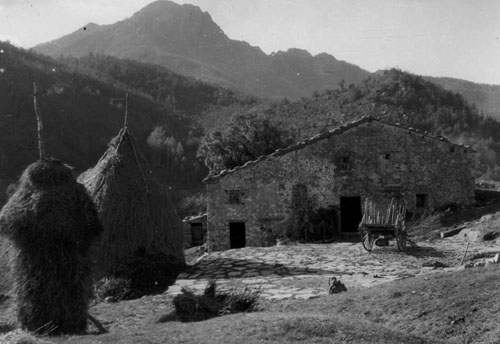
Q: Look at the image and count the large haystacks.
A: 2